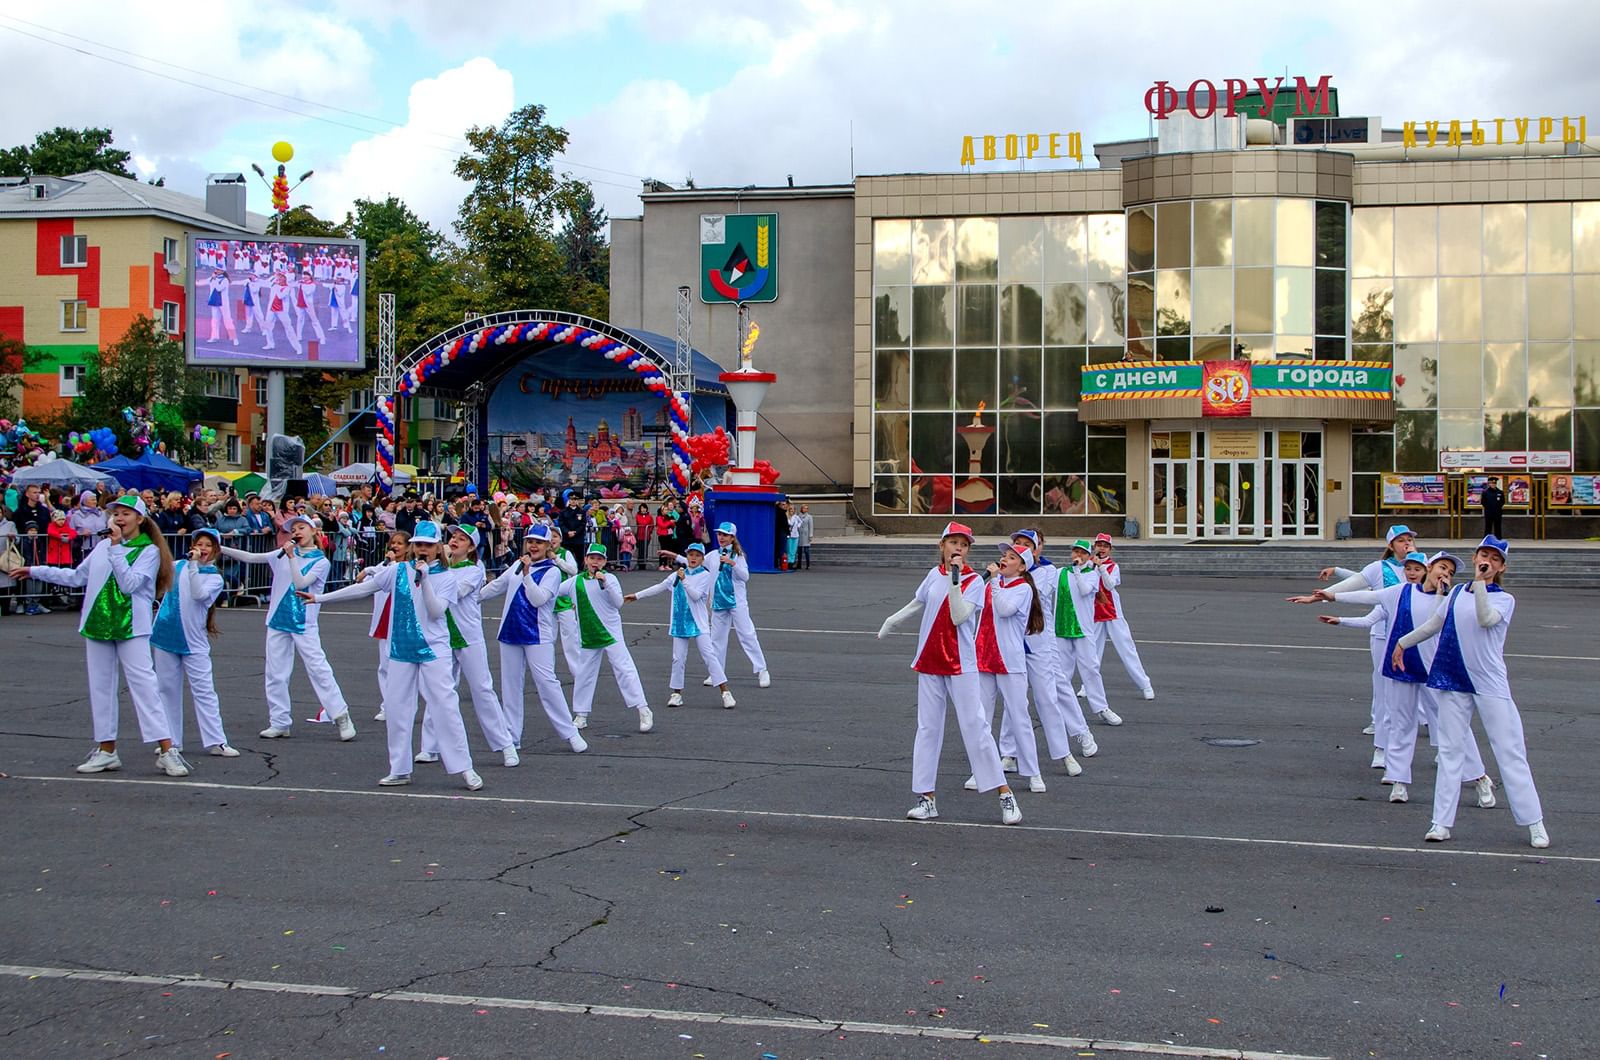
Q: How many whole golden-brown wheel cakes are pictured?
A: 0